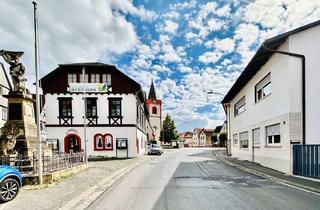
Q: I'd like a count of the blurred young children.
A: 0